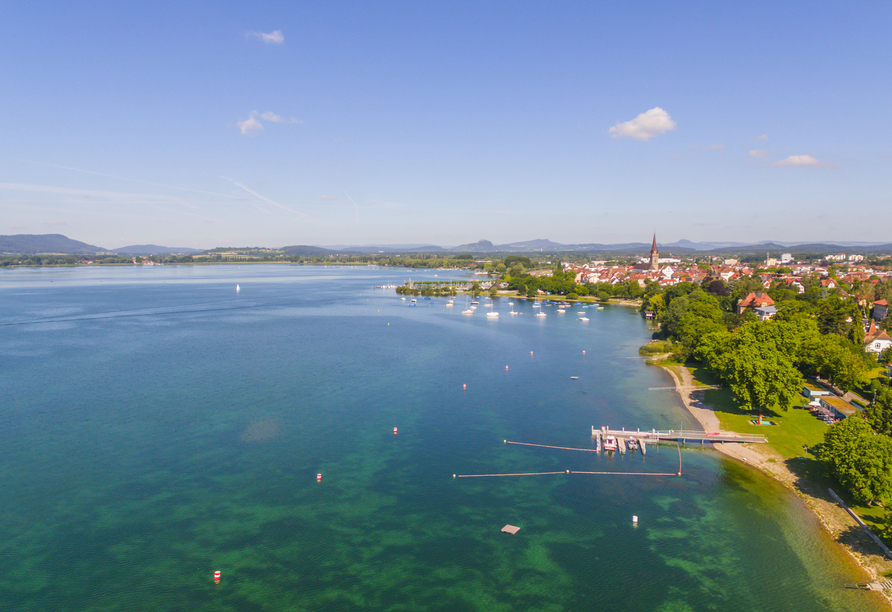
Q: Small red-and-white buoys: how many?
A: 7